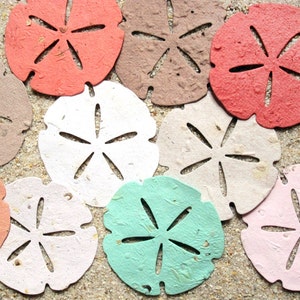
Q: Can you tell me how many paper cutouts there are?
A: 10